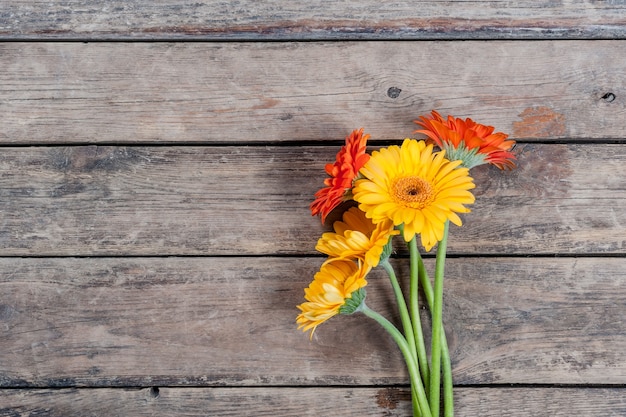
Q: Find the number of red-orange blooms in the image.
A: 2